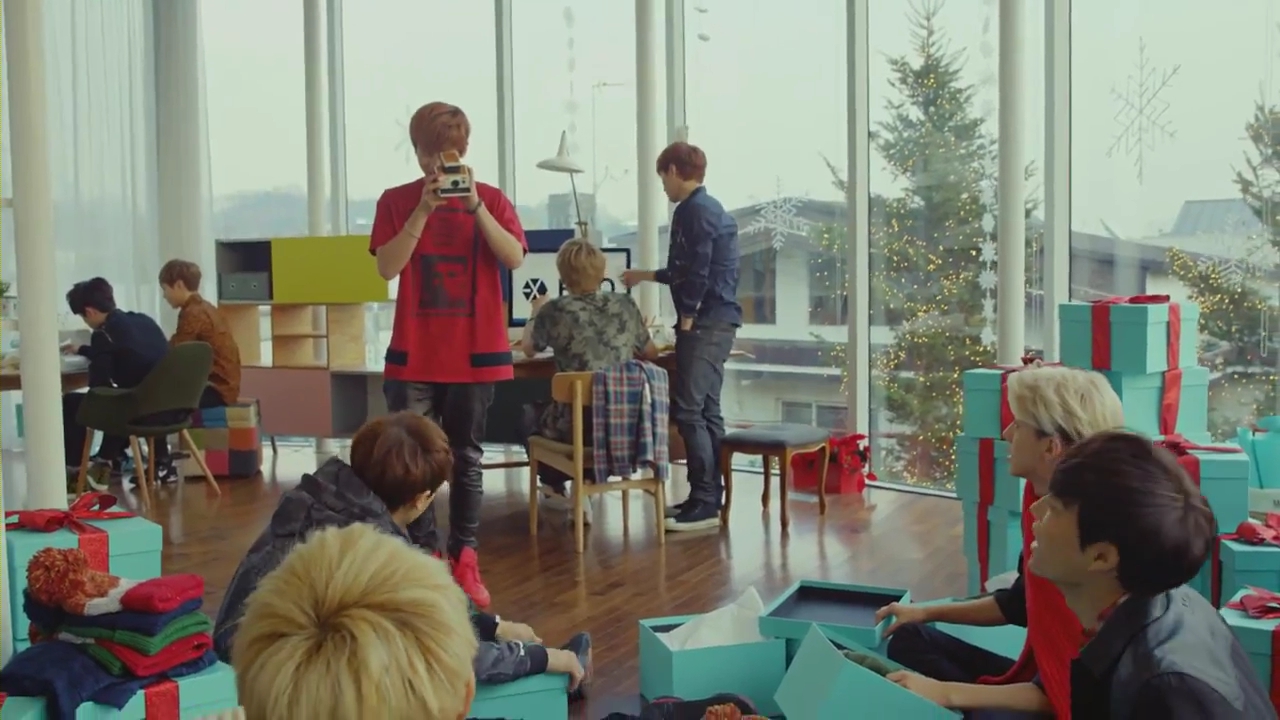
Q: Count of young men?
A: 9